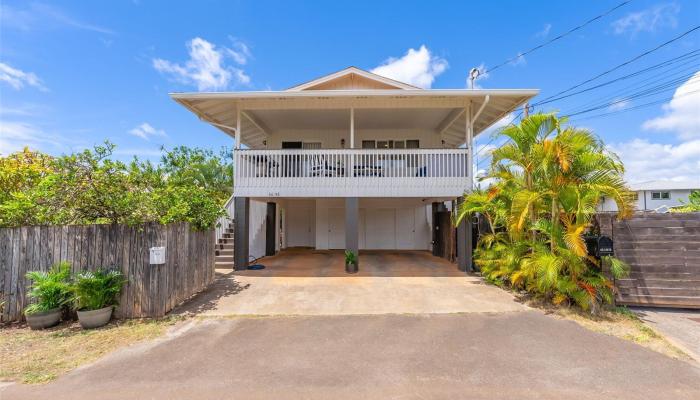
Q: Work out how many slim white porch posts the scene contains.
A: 3